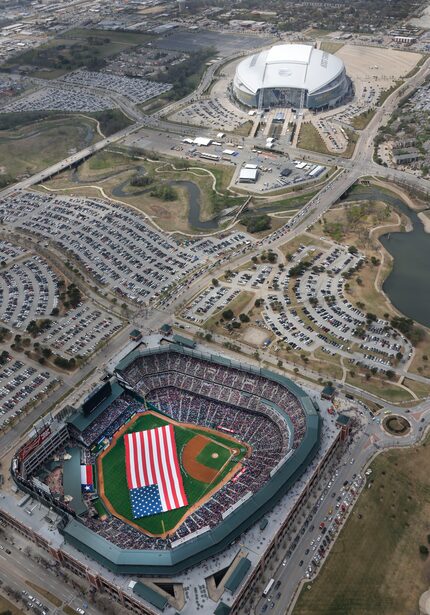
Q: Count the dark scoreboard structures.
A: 1